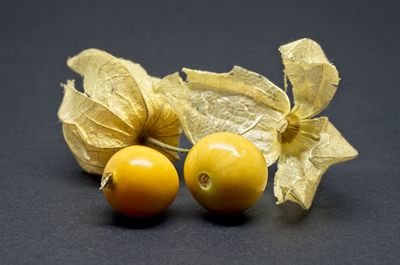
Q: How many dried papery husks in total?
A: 2